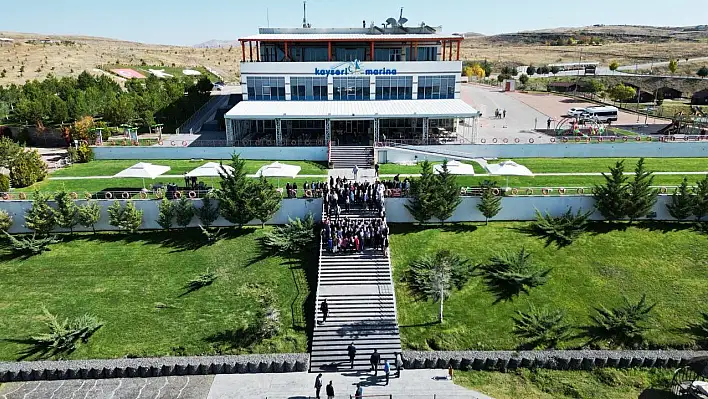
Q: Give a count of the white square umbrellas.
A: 5